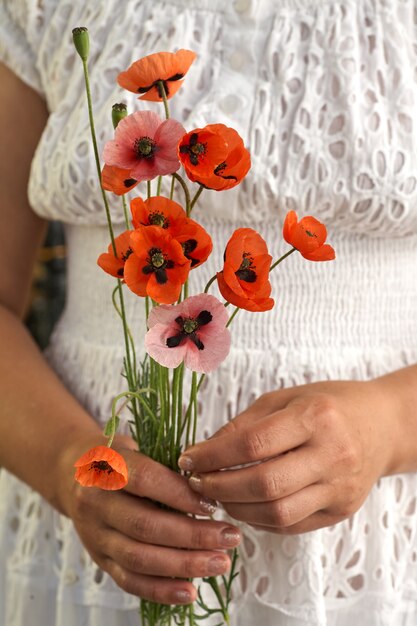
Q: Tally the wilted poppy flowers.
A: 1